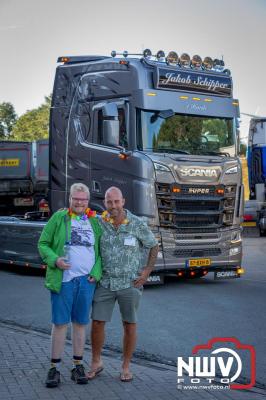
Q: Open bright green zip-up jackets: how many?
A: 1